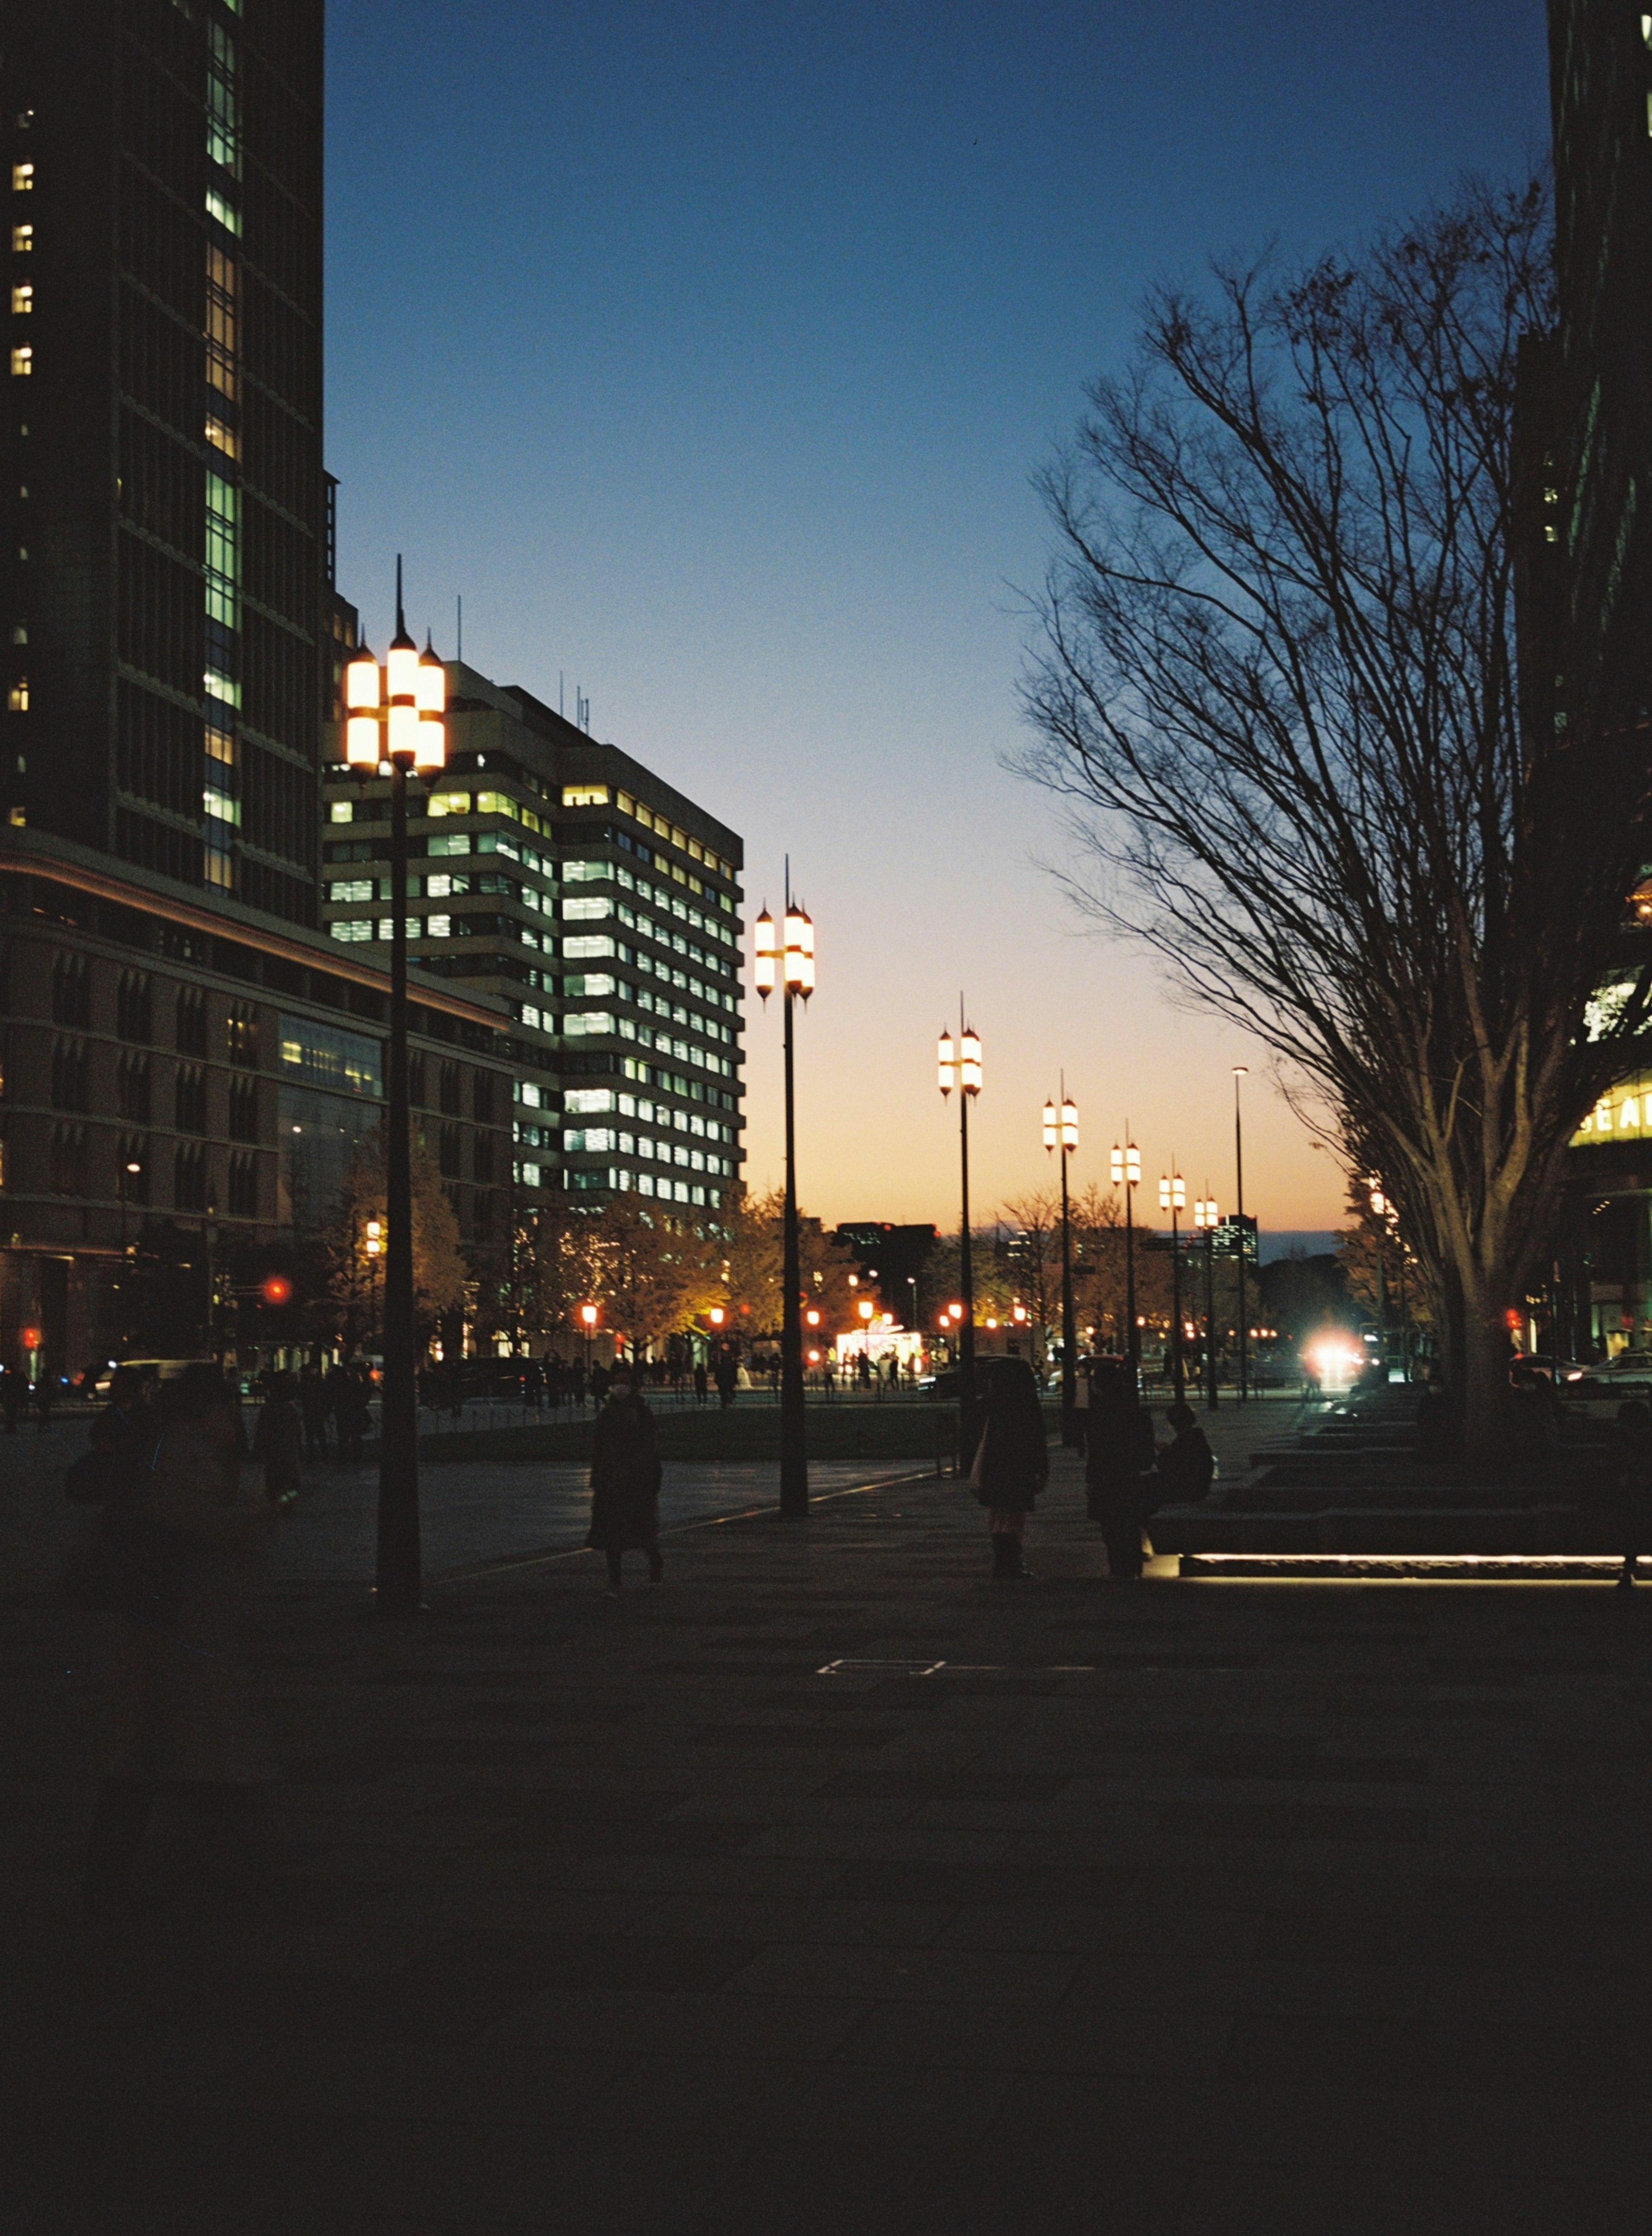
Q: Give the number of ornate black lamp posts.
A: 7